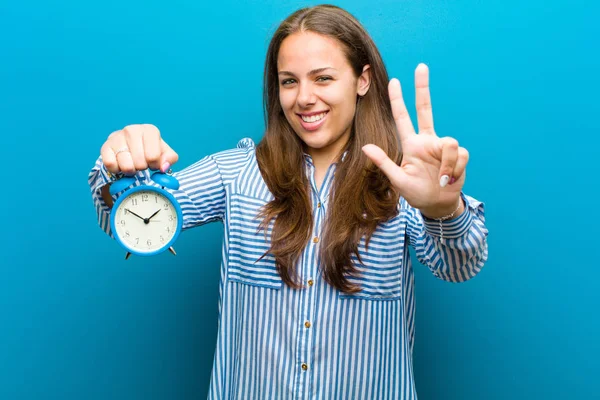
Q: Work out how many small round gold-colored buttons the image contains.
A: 5